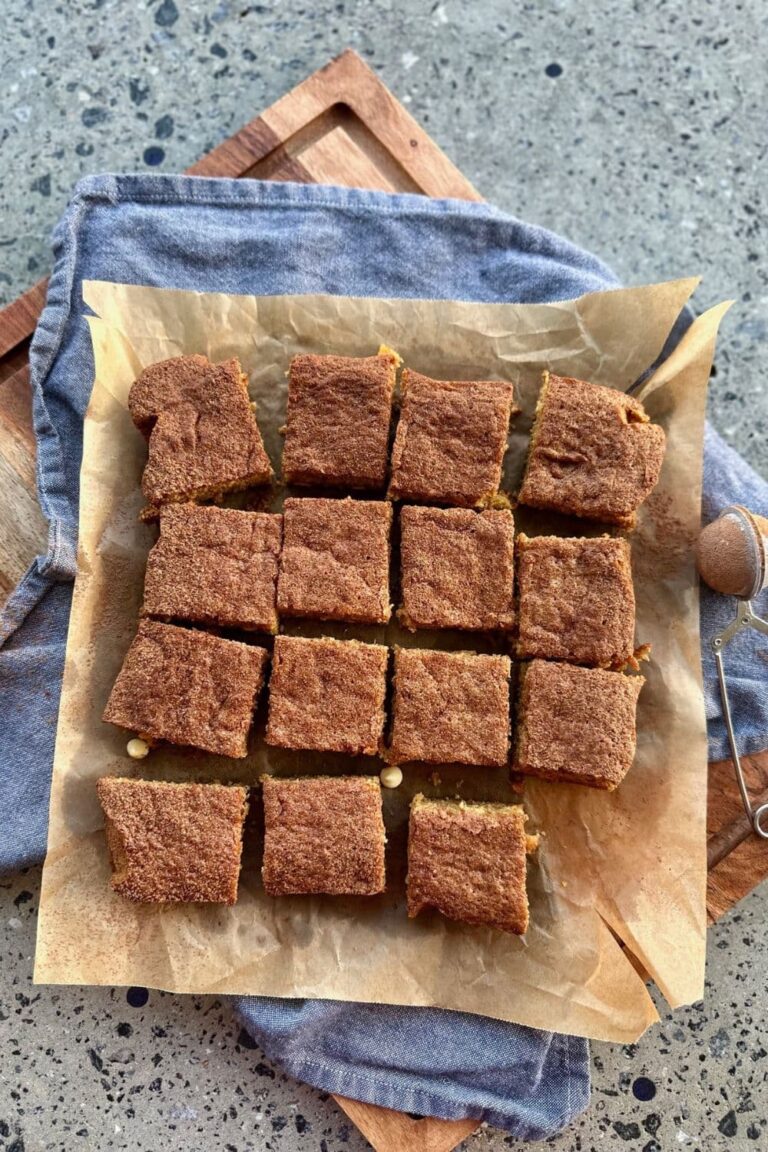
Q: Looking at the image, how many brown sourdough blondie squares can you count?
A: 15